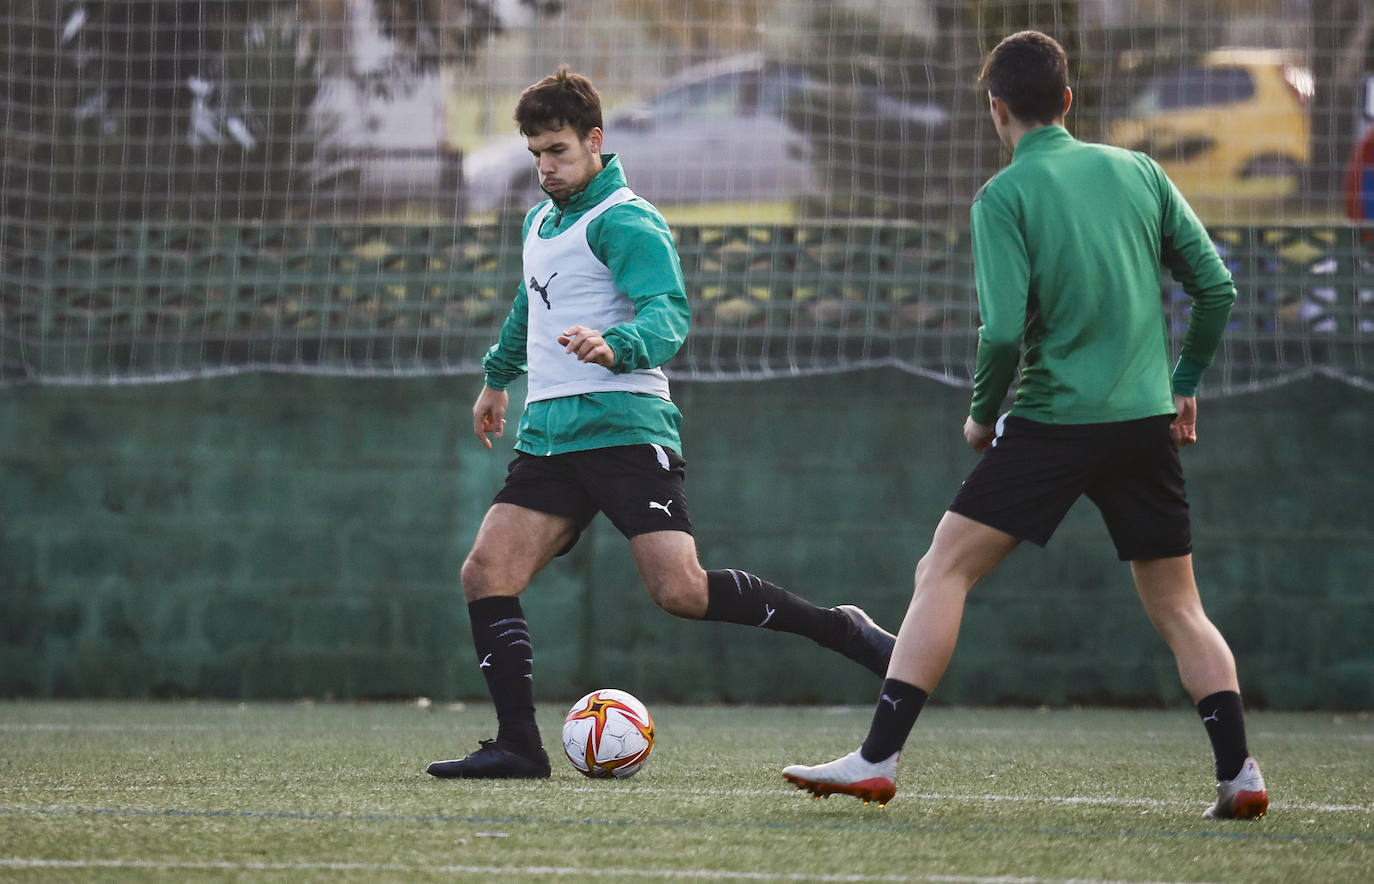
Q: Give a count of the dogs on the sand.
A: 0